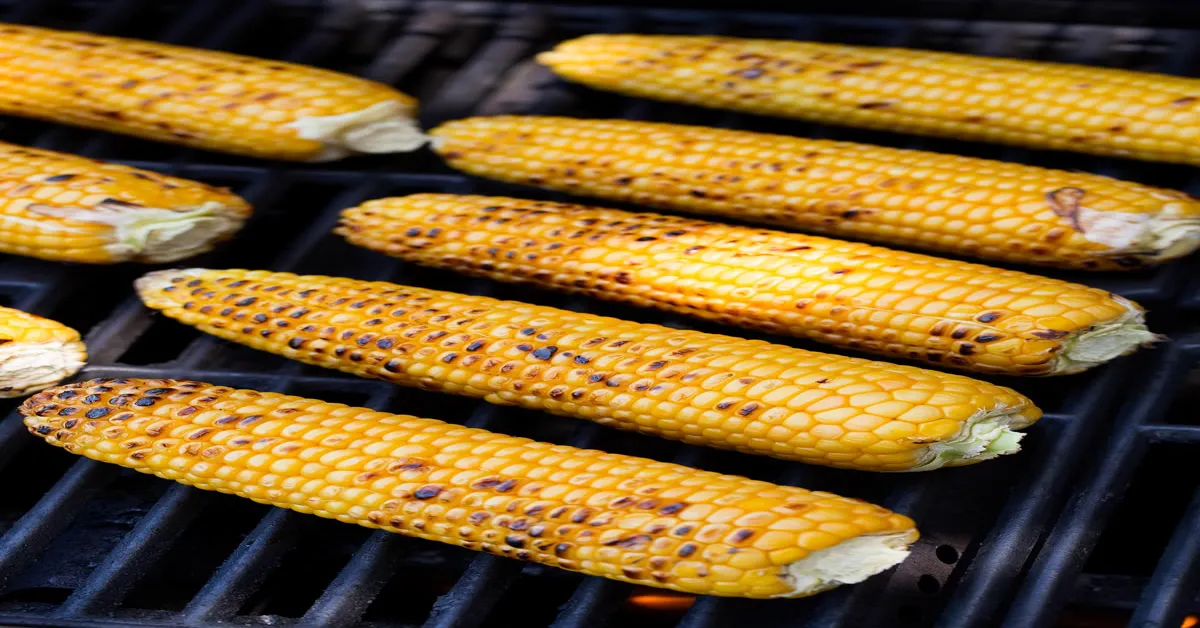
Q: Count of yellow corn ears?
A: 8